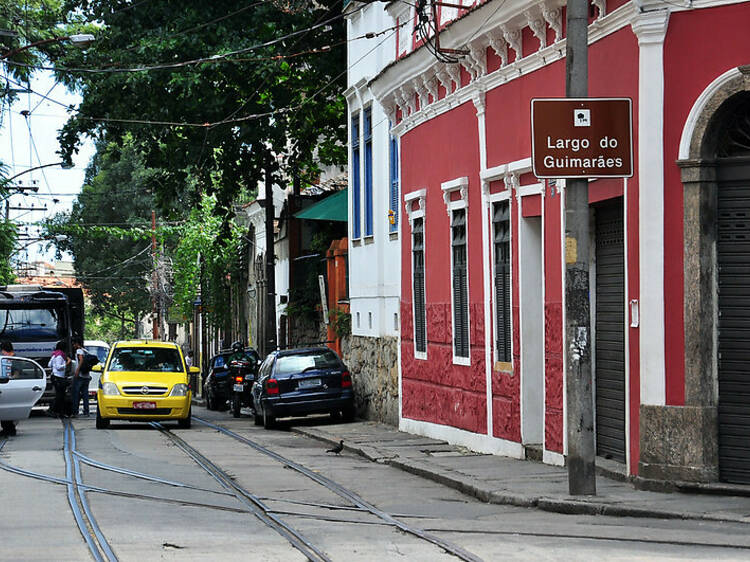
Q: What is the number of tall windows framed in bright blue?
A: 3